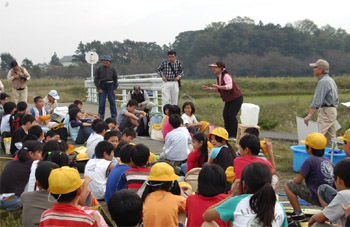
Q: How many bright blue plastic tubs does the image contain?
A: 1